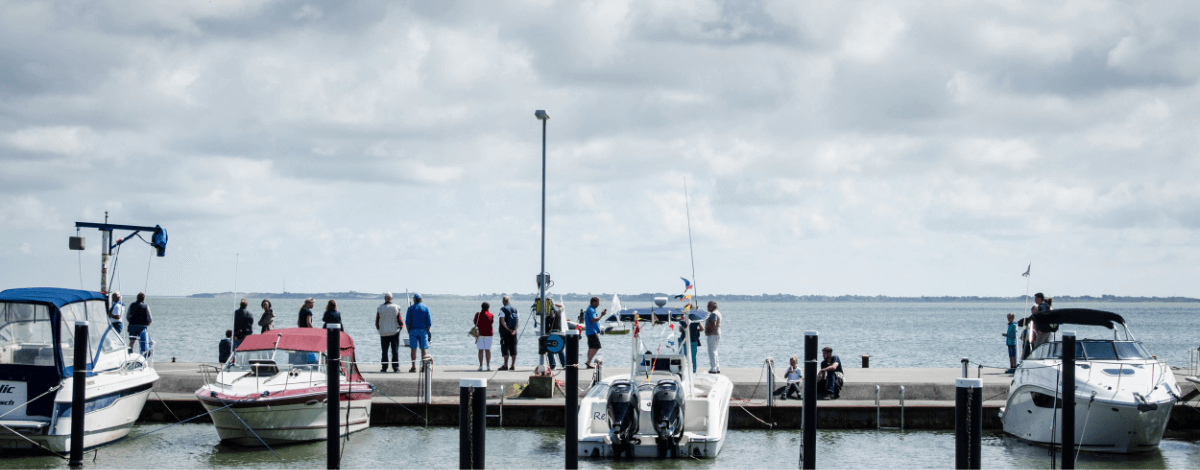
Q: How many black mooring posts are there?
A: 7